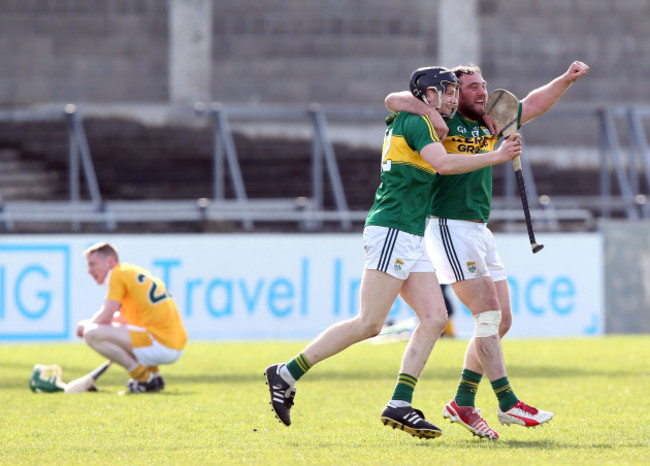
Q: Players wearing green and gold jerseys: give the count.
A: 2